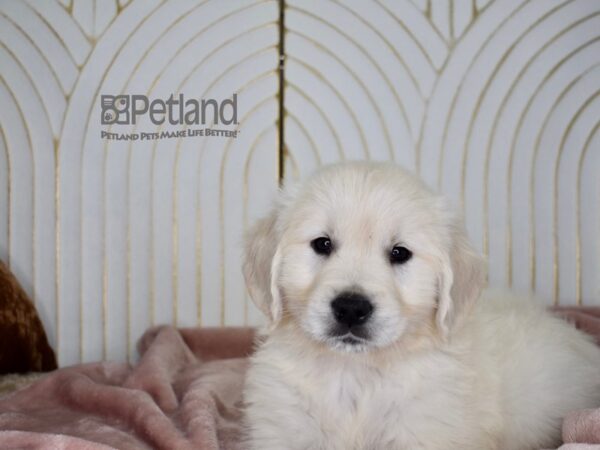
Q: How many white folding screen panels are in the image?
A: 2